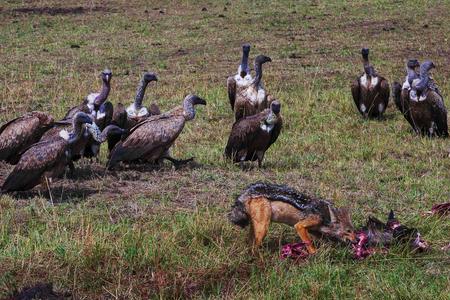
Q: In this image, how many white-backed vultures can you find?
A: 12